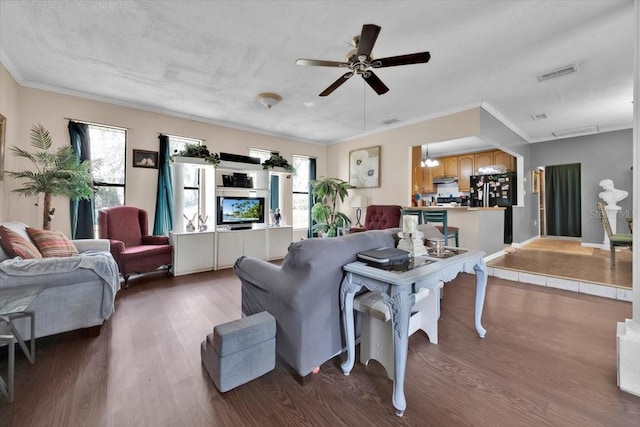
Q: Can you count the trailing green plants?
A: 2